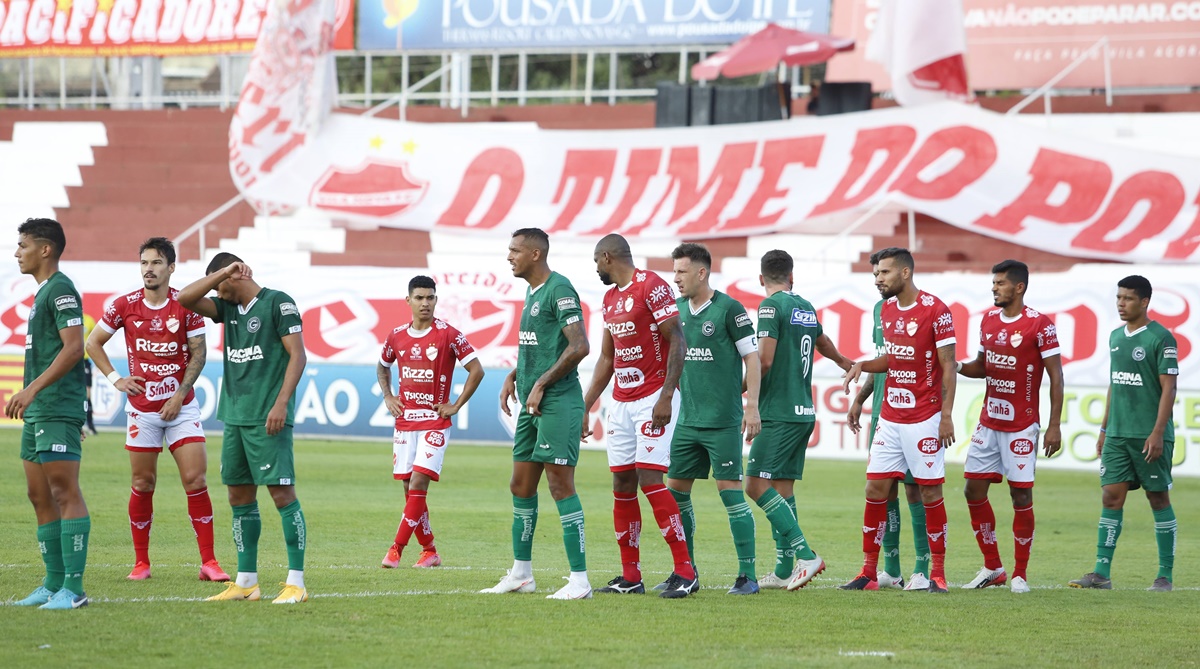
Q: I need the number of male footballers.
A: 12